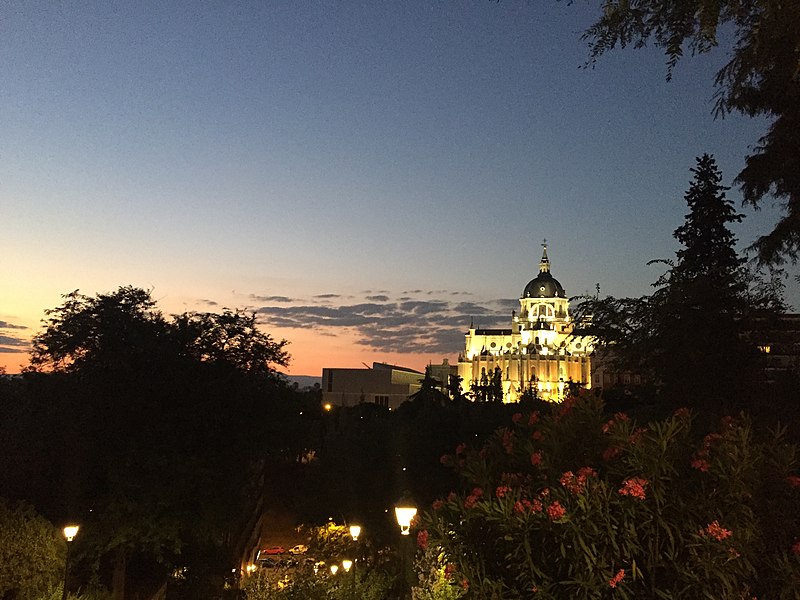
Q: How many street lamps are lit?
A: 5